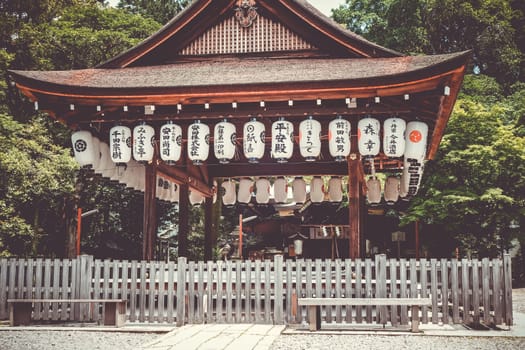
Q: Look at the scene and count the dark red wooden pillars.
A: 4